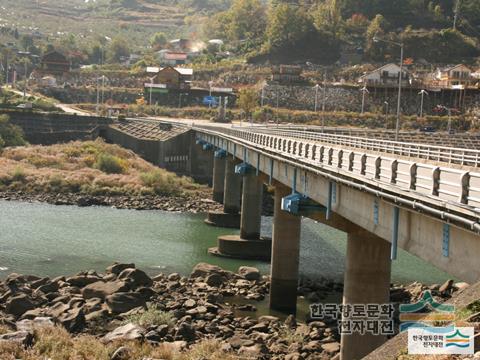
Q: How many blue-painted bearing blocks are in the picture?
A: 5